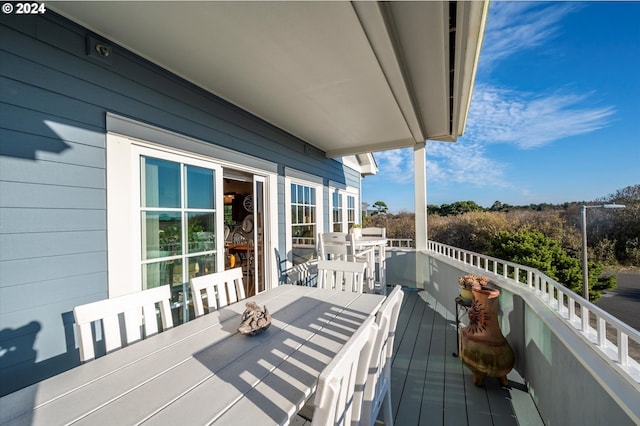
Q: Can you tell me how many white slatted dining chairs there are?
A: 5